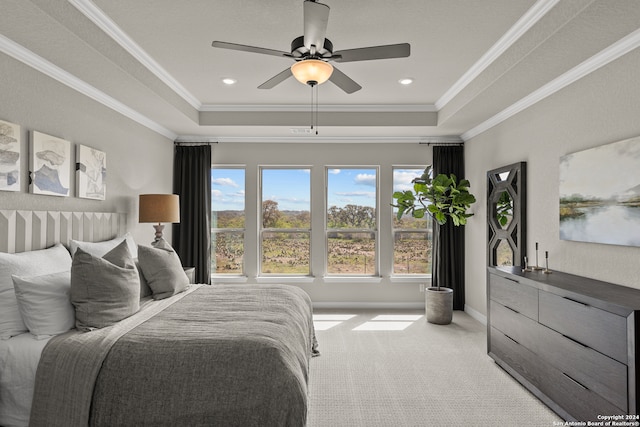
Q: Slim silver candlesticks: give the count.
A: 3